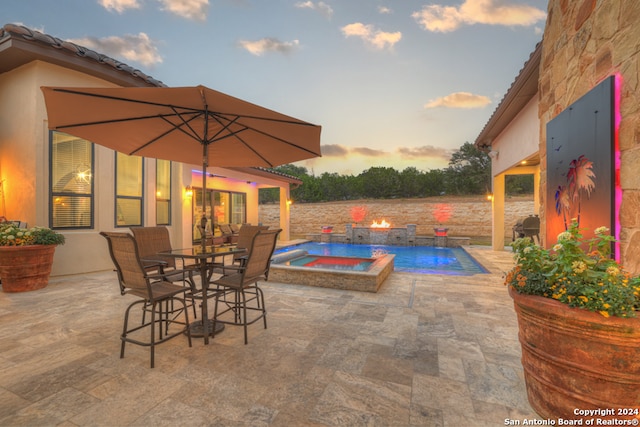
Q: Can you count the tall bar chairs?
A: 4